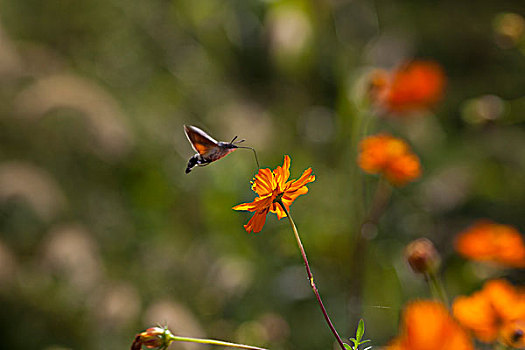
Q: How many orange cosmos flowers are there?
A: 6